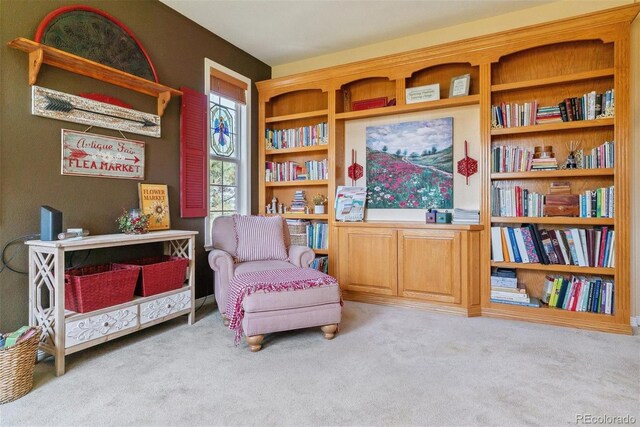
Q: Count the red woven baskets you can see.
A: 2